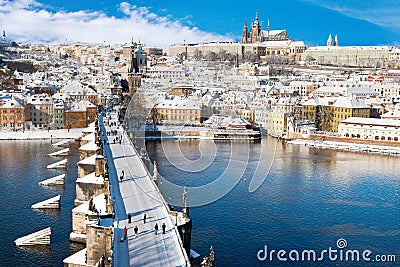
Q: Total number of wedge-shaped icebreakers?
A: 6